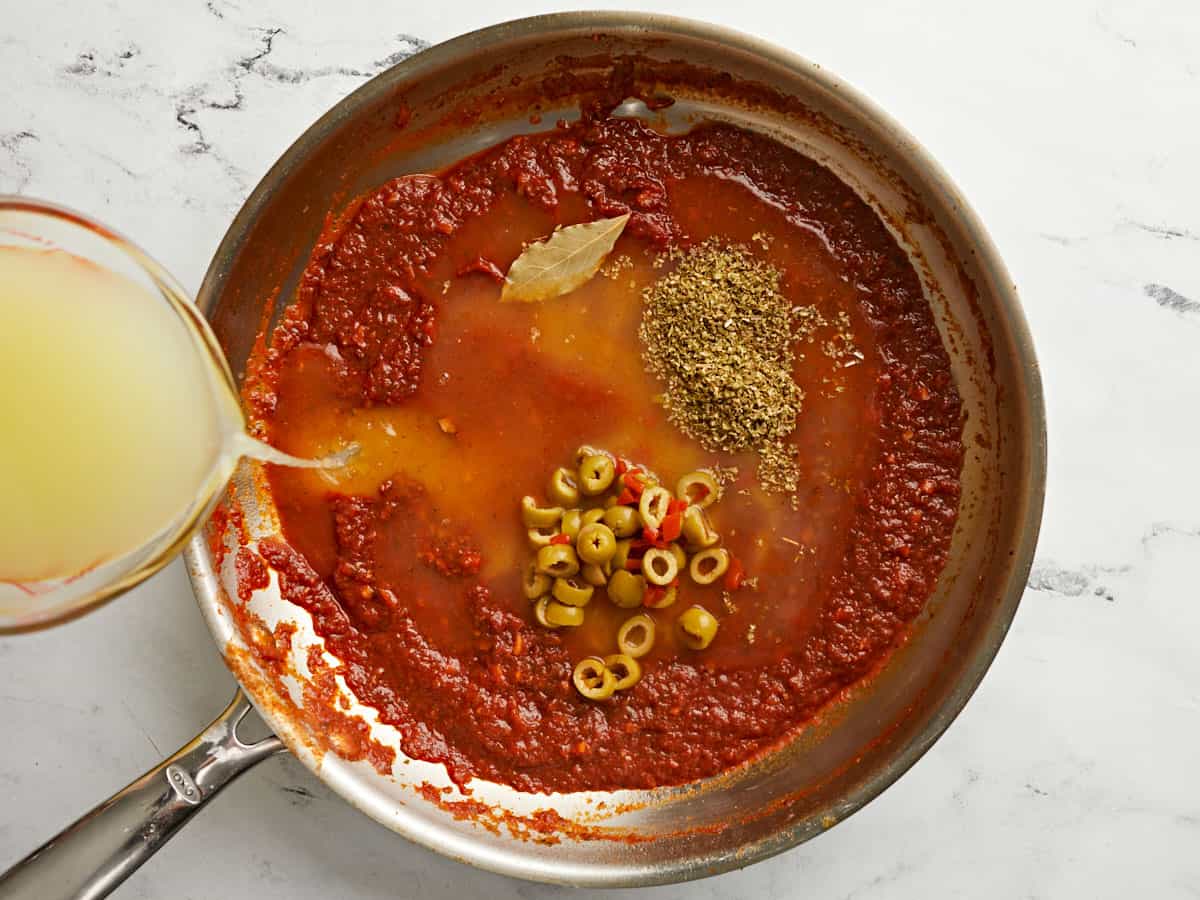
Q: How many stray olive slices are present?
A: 4